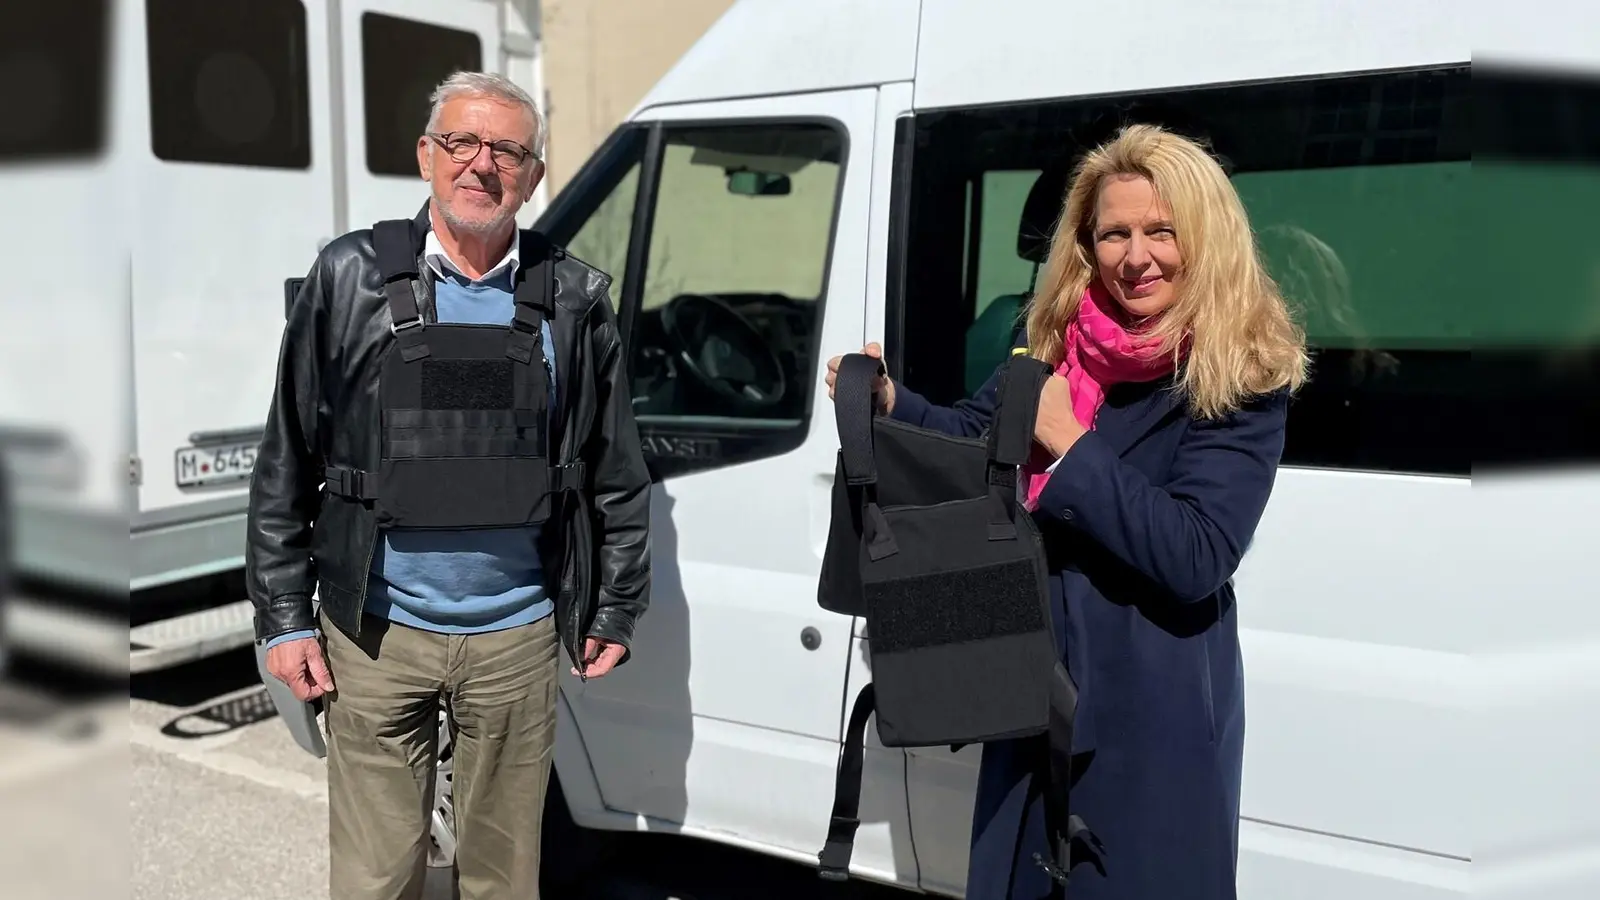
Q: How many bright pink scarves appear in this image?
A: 1